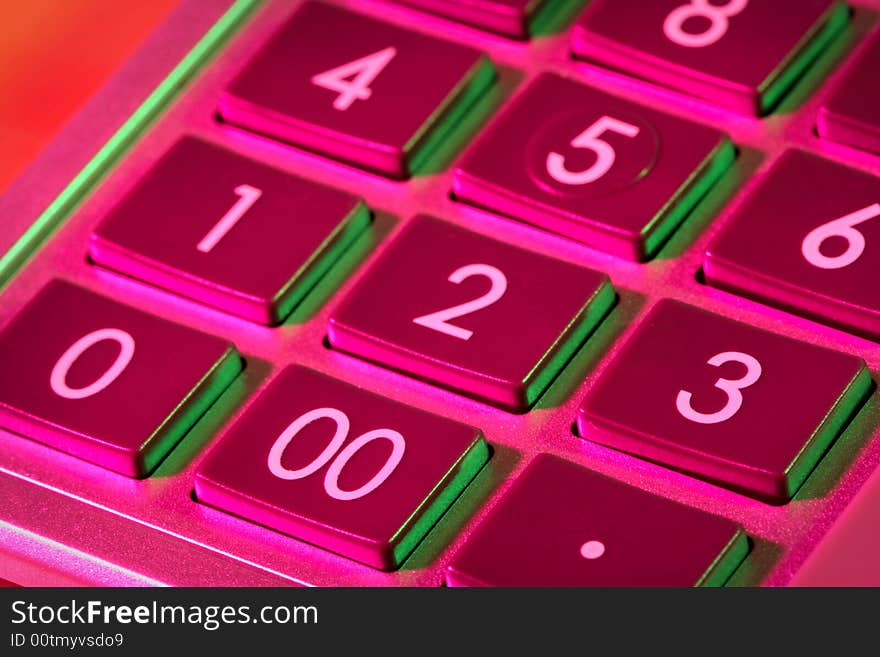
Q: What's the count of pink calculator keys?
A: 12